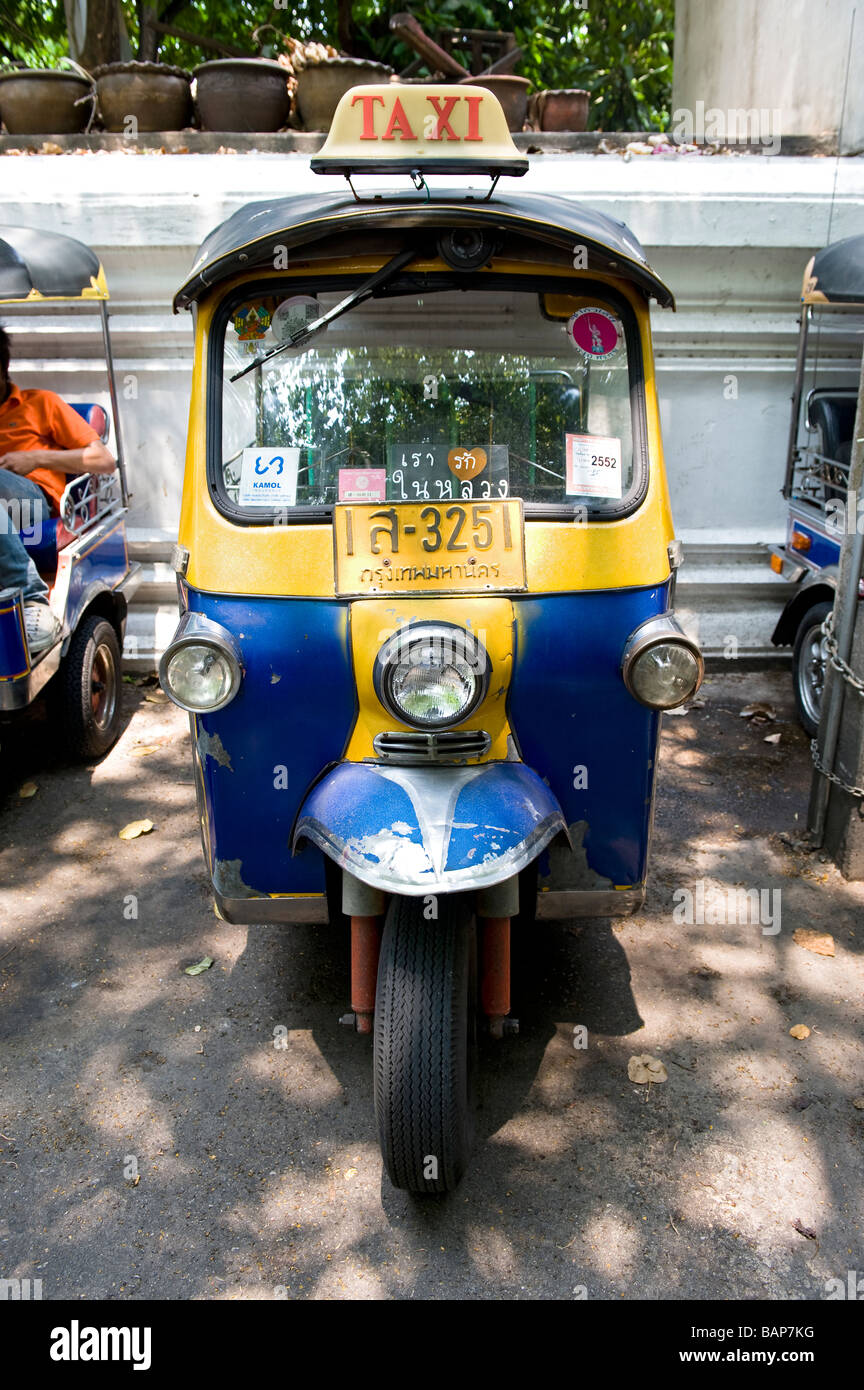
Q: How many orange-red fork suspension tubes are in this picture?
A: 2